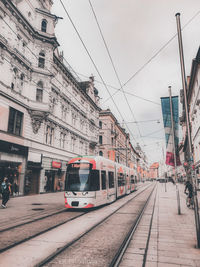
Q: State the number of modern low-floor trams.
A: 1